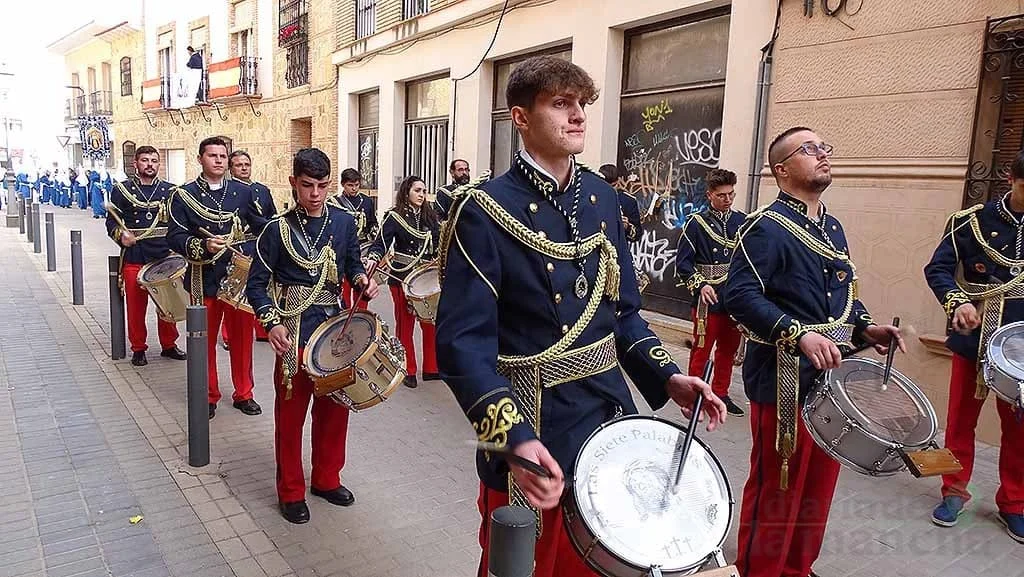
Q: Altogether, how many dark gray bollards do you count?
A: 8